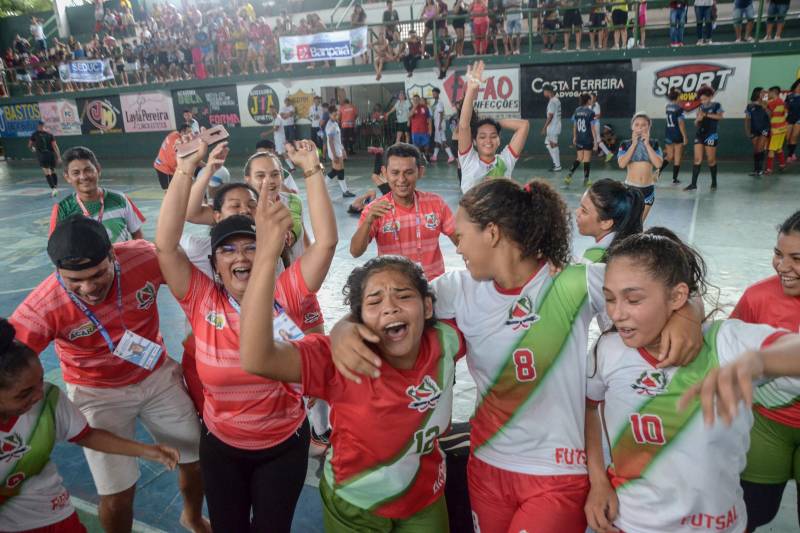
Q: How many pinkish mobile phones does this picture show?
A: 1